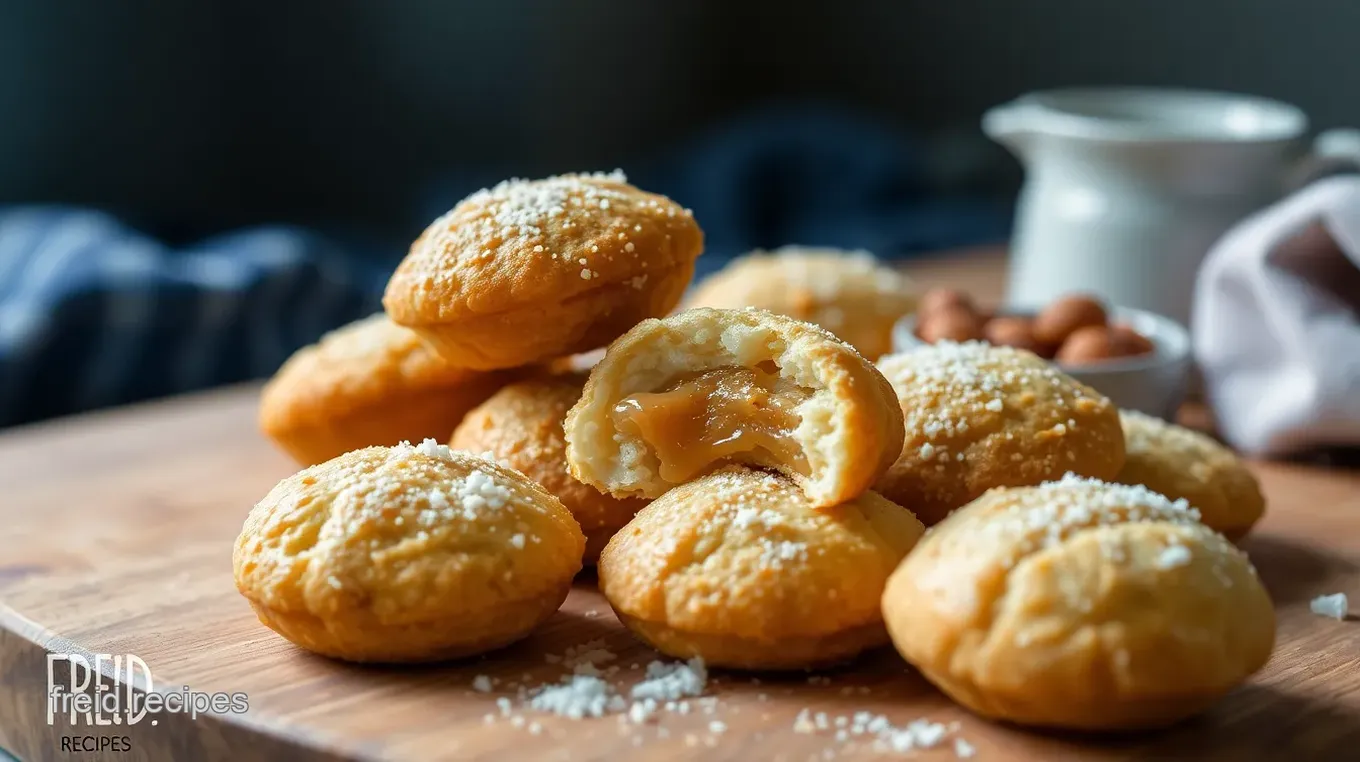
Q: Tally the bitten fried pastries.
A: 1